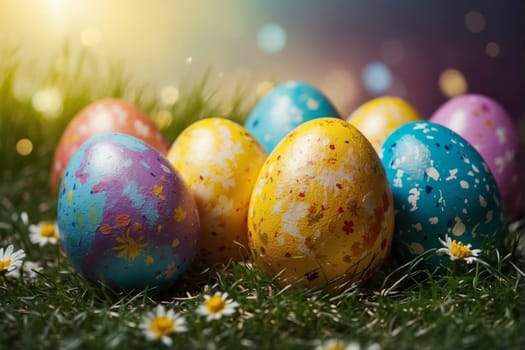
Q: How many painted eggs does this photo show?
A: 8